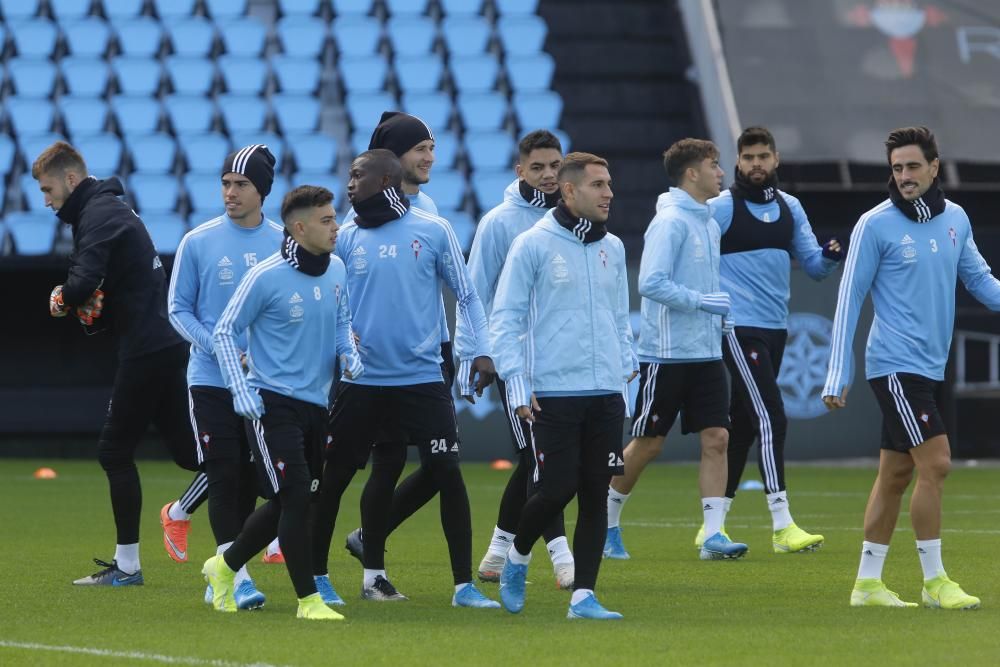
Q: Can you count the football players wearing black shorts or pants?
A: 10